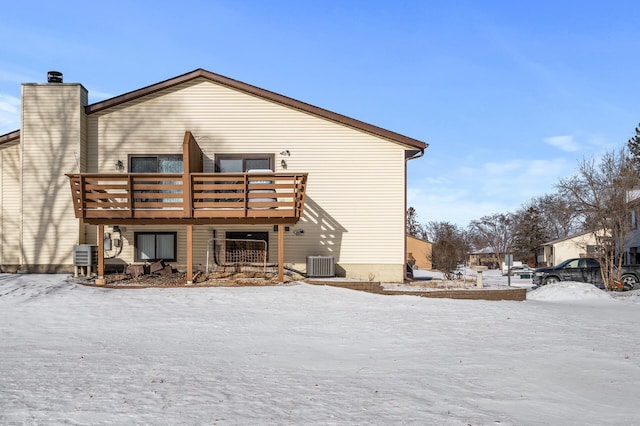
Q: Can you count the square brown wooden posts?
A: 3